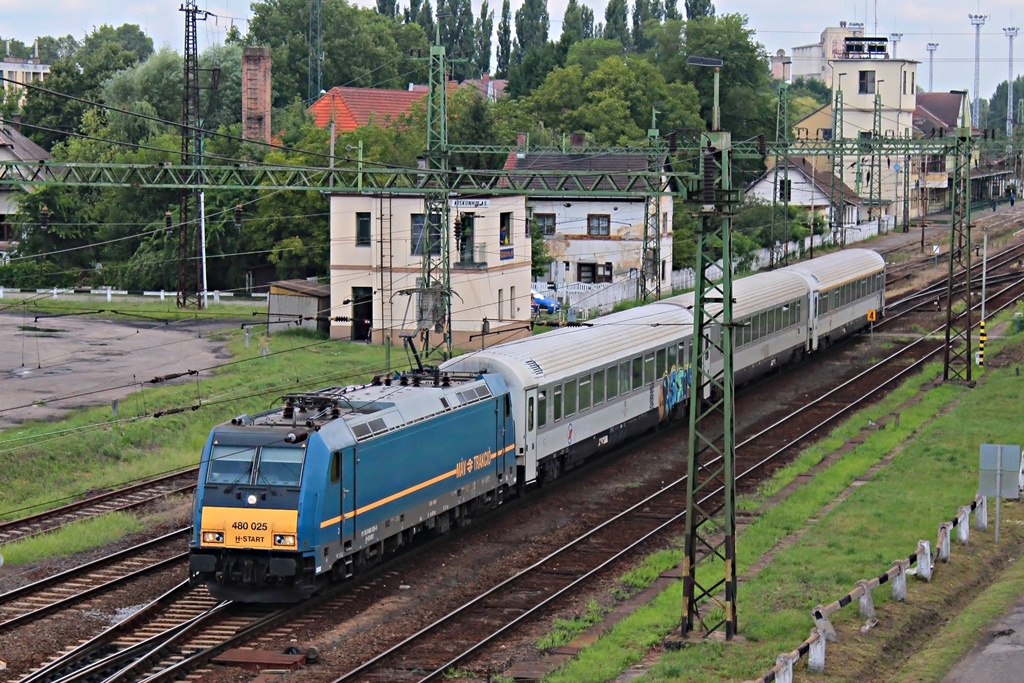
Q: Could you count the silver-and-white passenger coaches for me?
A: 3